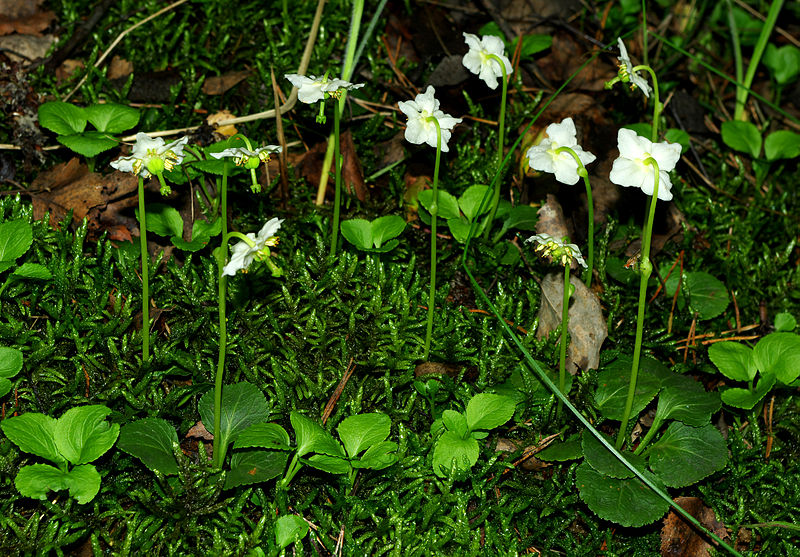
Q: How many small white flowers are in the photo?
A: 10